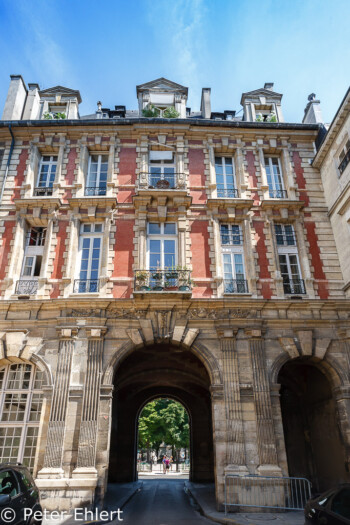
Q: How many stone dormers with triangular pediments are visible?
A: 3